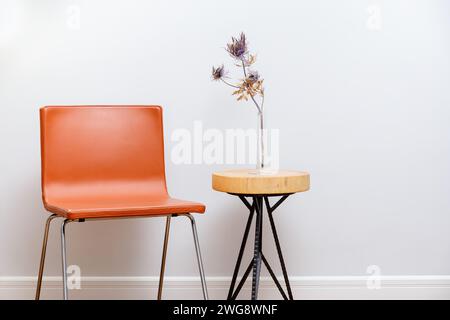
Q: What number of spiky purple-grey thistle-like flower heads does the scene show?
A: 3